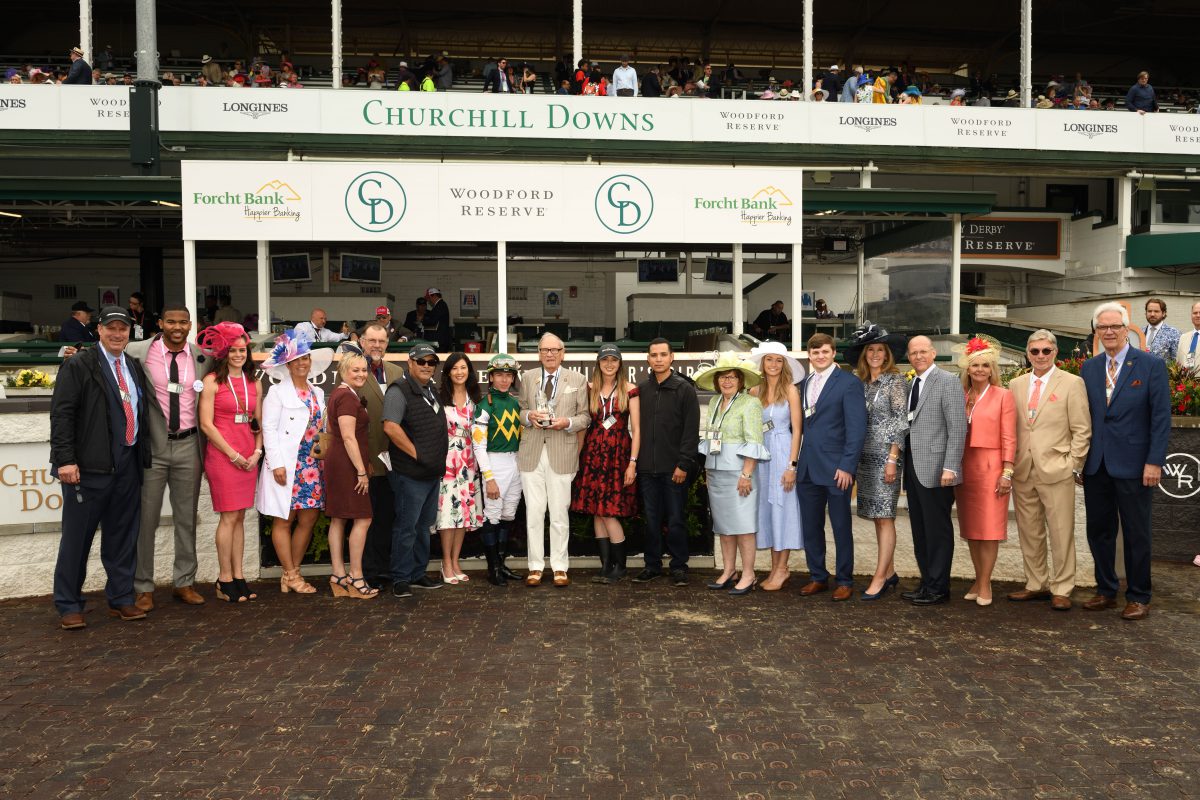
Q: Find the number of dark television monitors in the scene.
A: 4